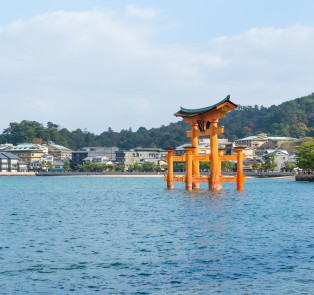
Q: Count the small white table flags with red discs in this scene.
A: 0